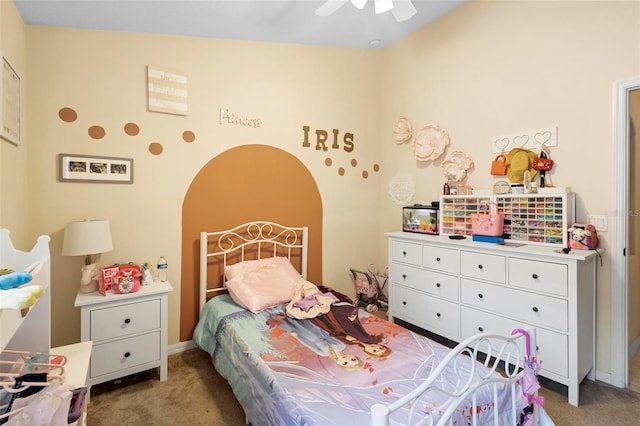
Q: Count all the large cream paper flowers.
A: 3